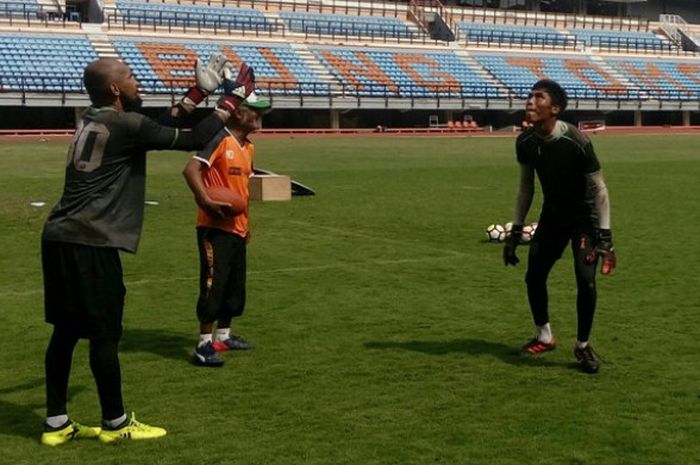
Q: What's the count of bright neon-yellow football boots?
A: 2